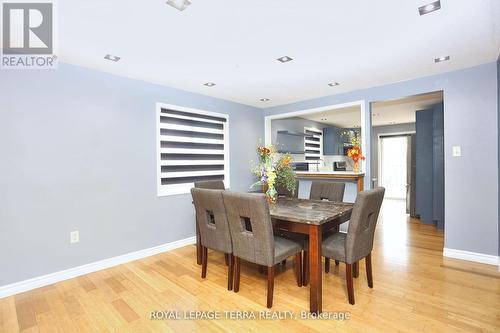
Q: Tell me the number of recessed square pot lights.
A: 8